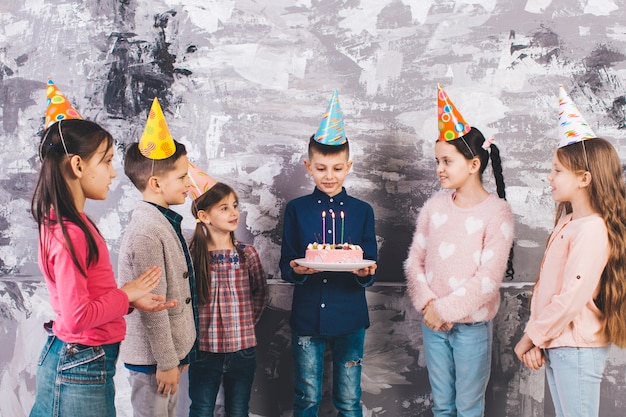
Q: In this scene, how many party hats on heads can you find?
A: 6